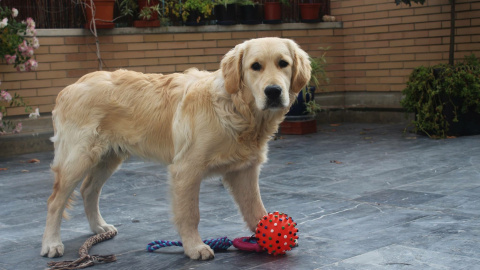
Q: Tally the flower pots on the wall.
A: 7